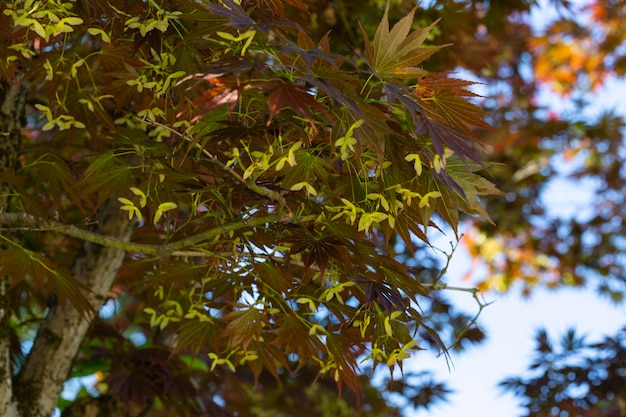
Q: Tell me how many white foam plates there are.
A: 0